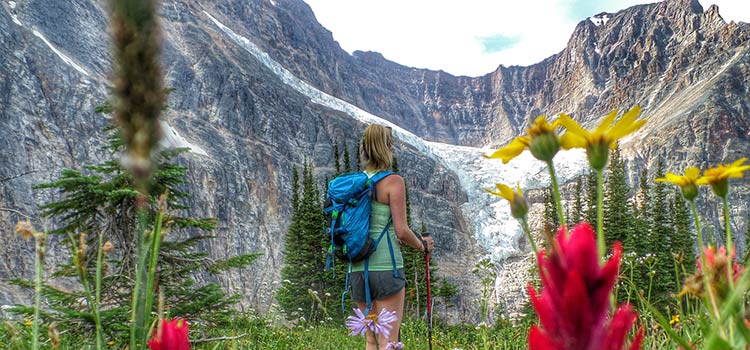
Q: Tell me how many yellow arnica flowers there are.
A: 5